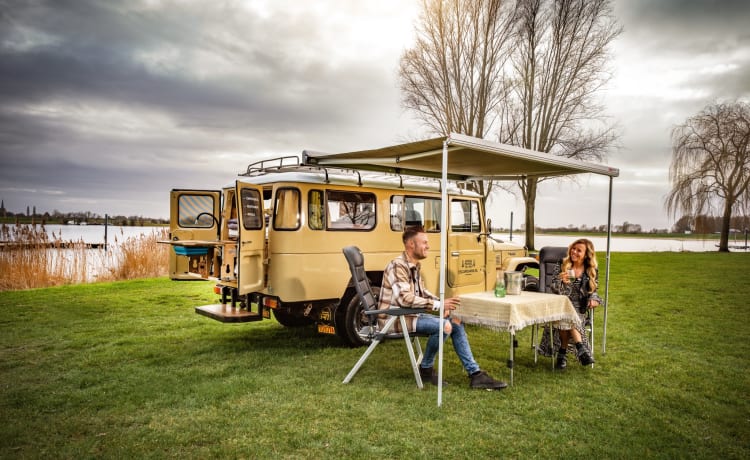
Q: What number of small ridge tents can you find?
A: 0